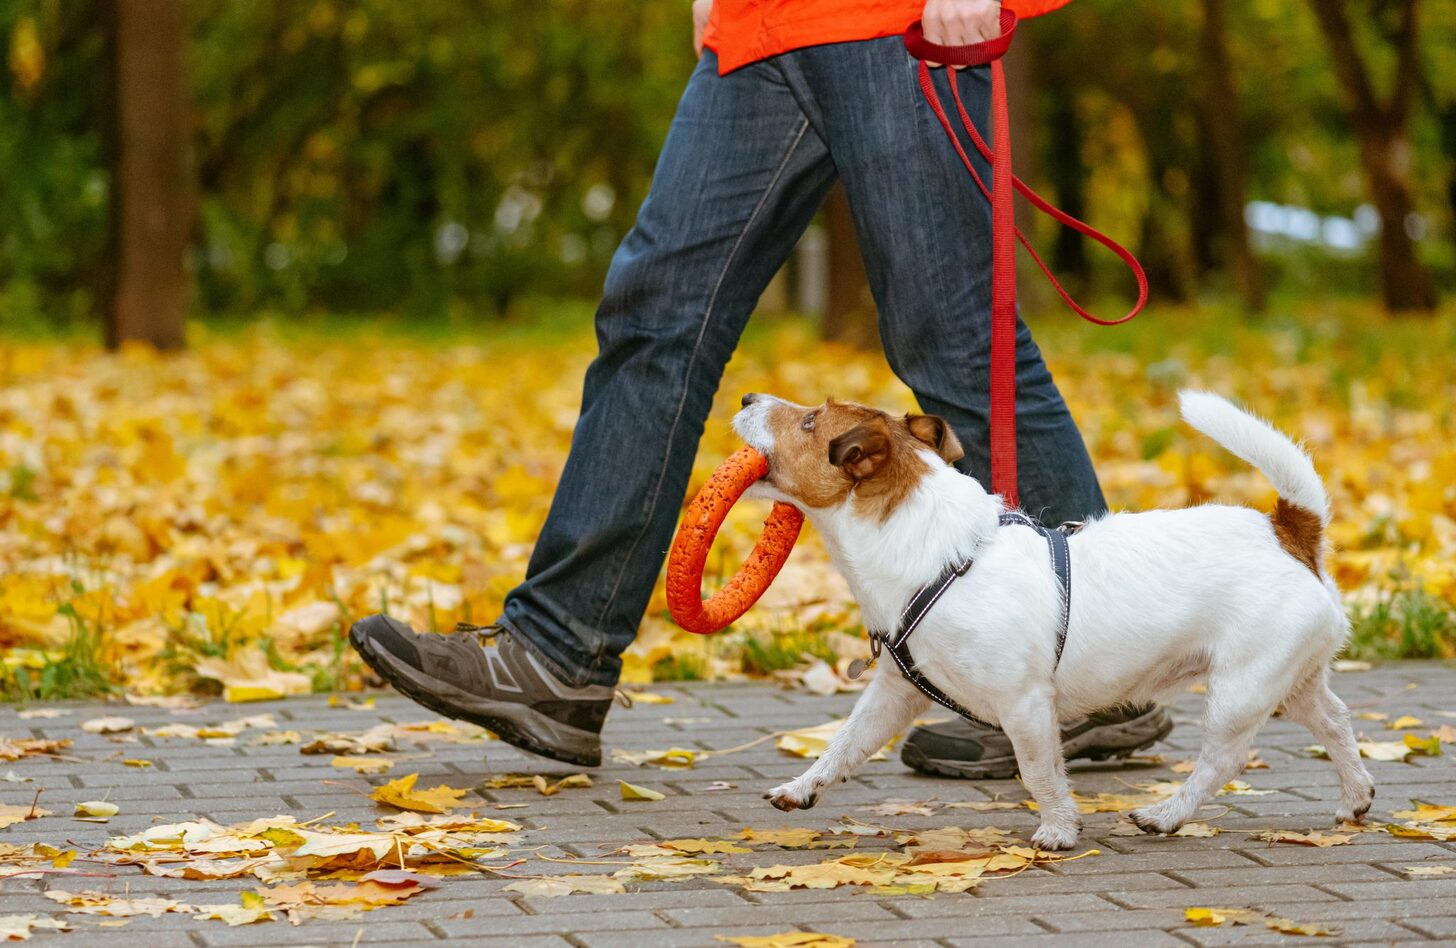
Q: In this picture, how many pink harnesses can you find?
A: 0